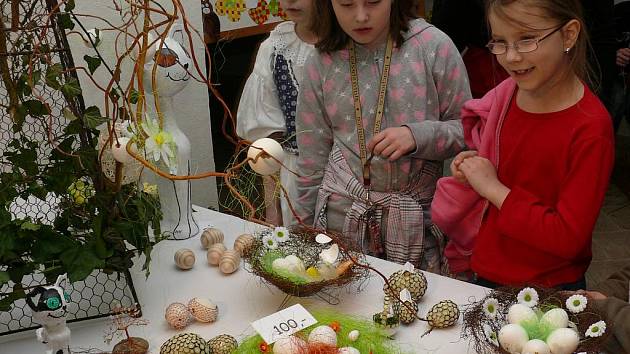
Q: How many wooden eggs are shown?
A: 5